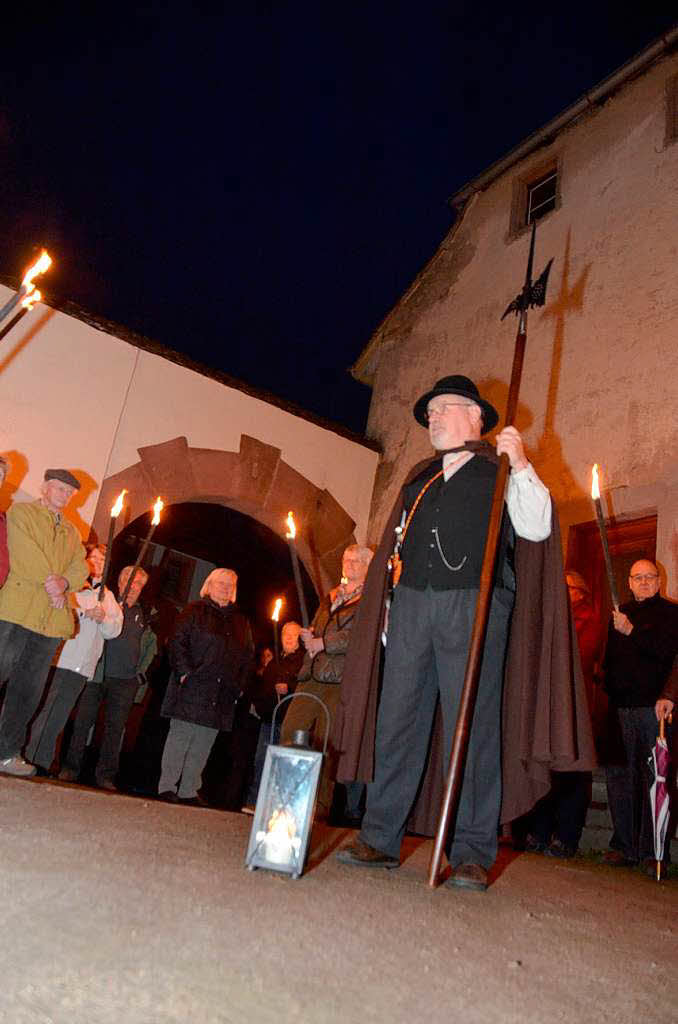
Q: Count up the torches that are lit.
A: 7